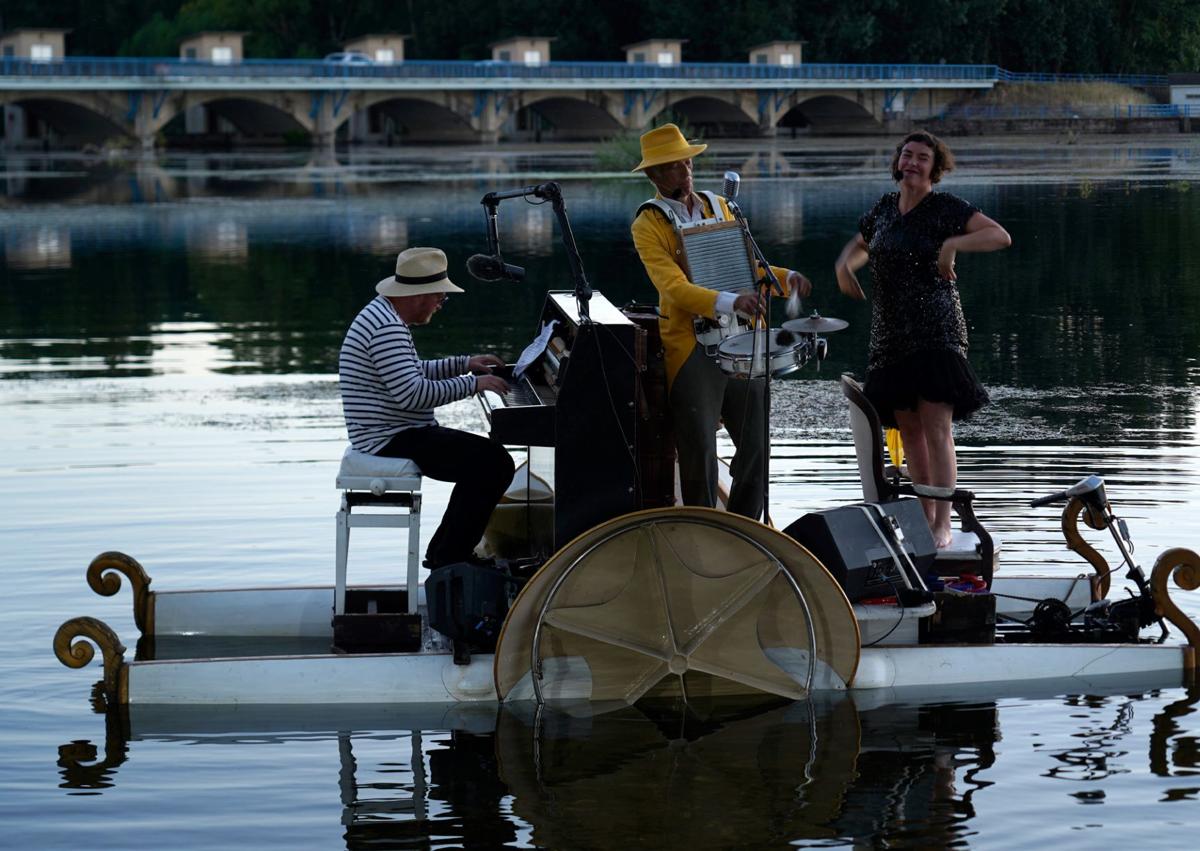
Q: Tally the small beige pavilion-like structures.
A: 6